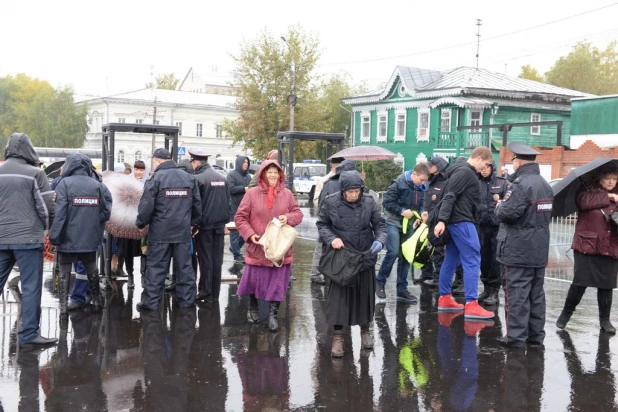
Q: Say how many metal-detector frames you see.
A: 2